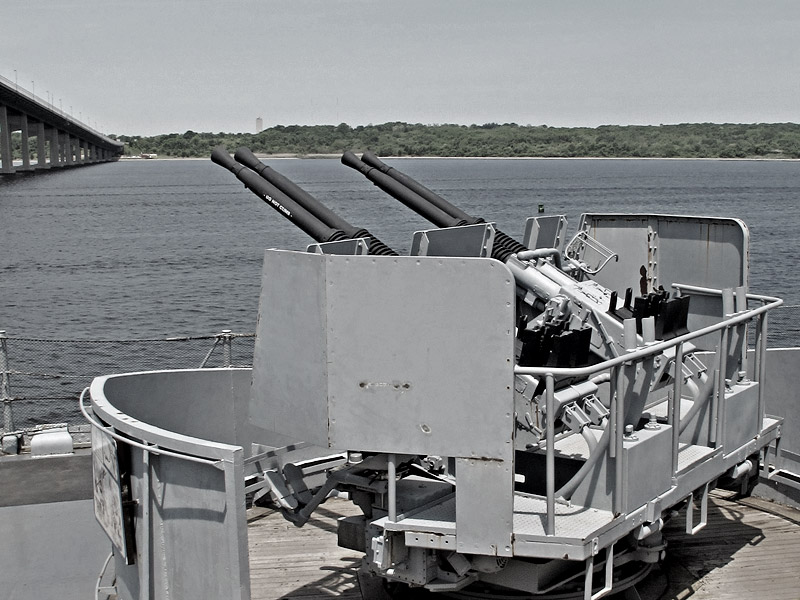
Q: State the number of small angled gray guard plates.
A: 3